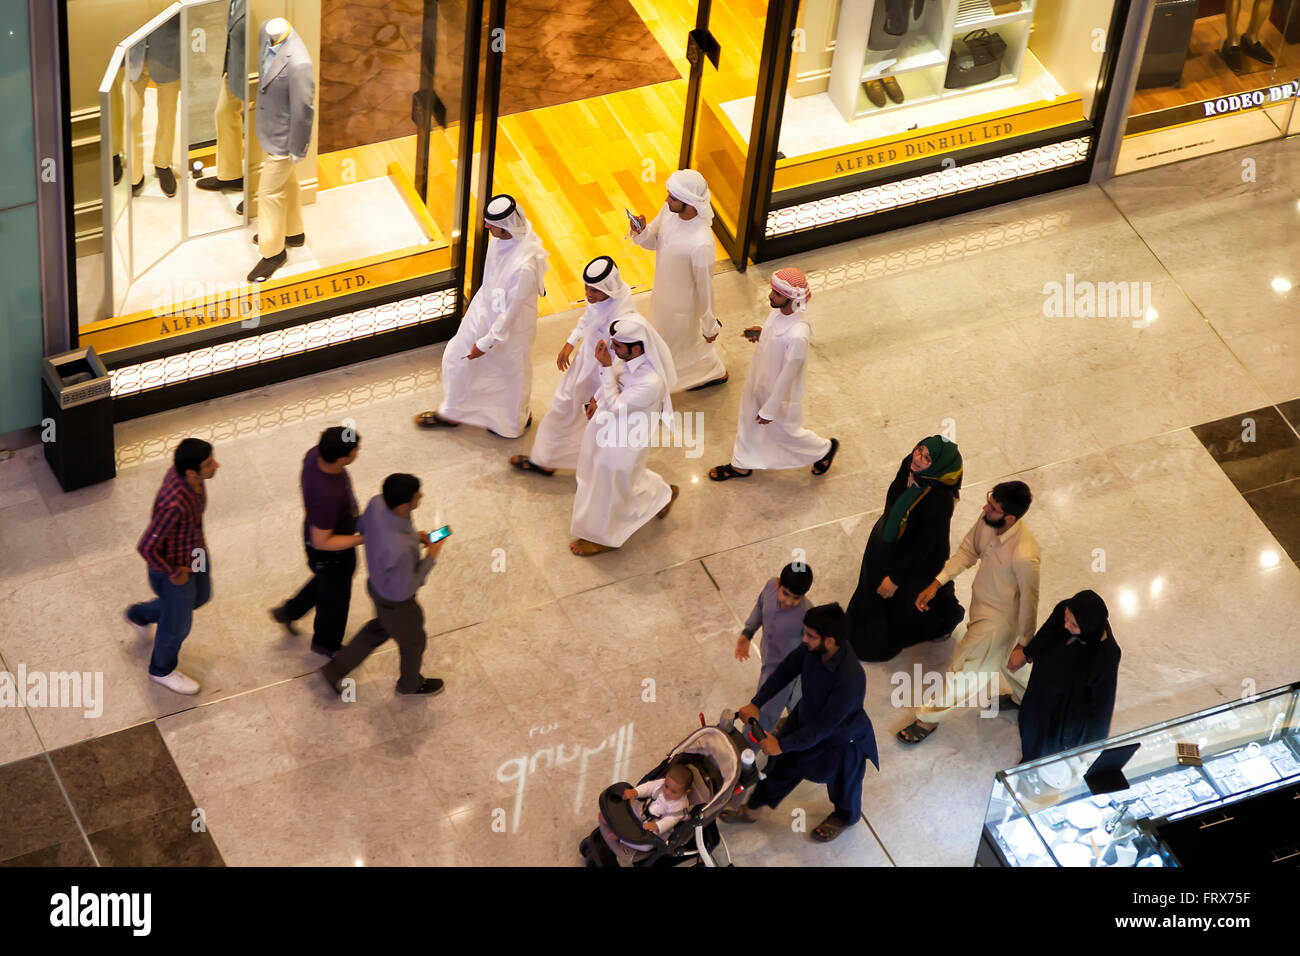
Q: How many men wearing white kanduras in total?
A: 5